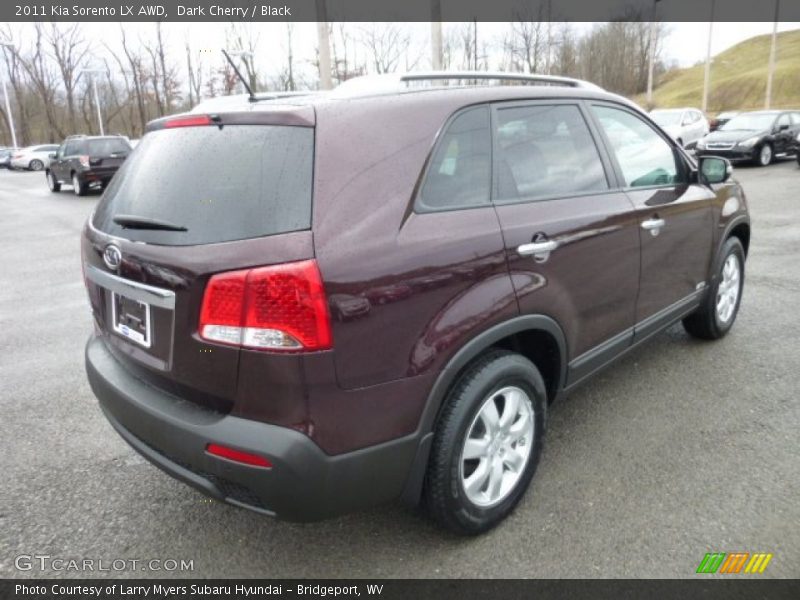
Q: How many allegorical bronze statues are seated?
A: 0